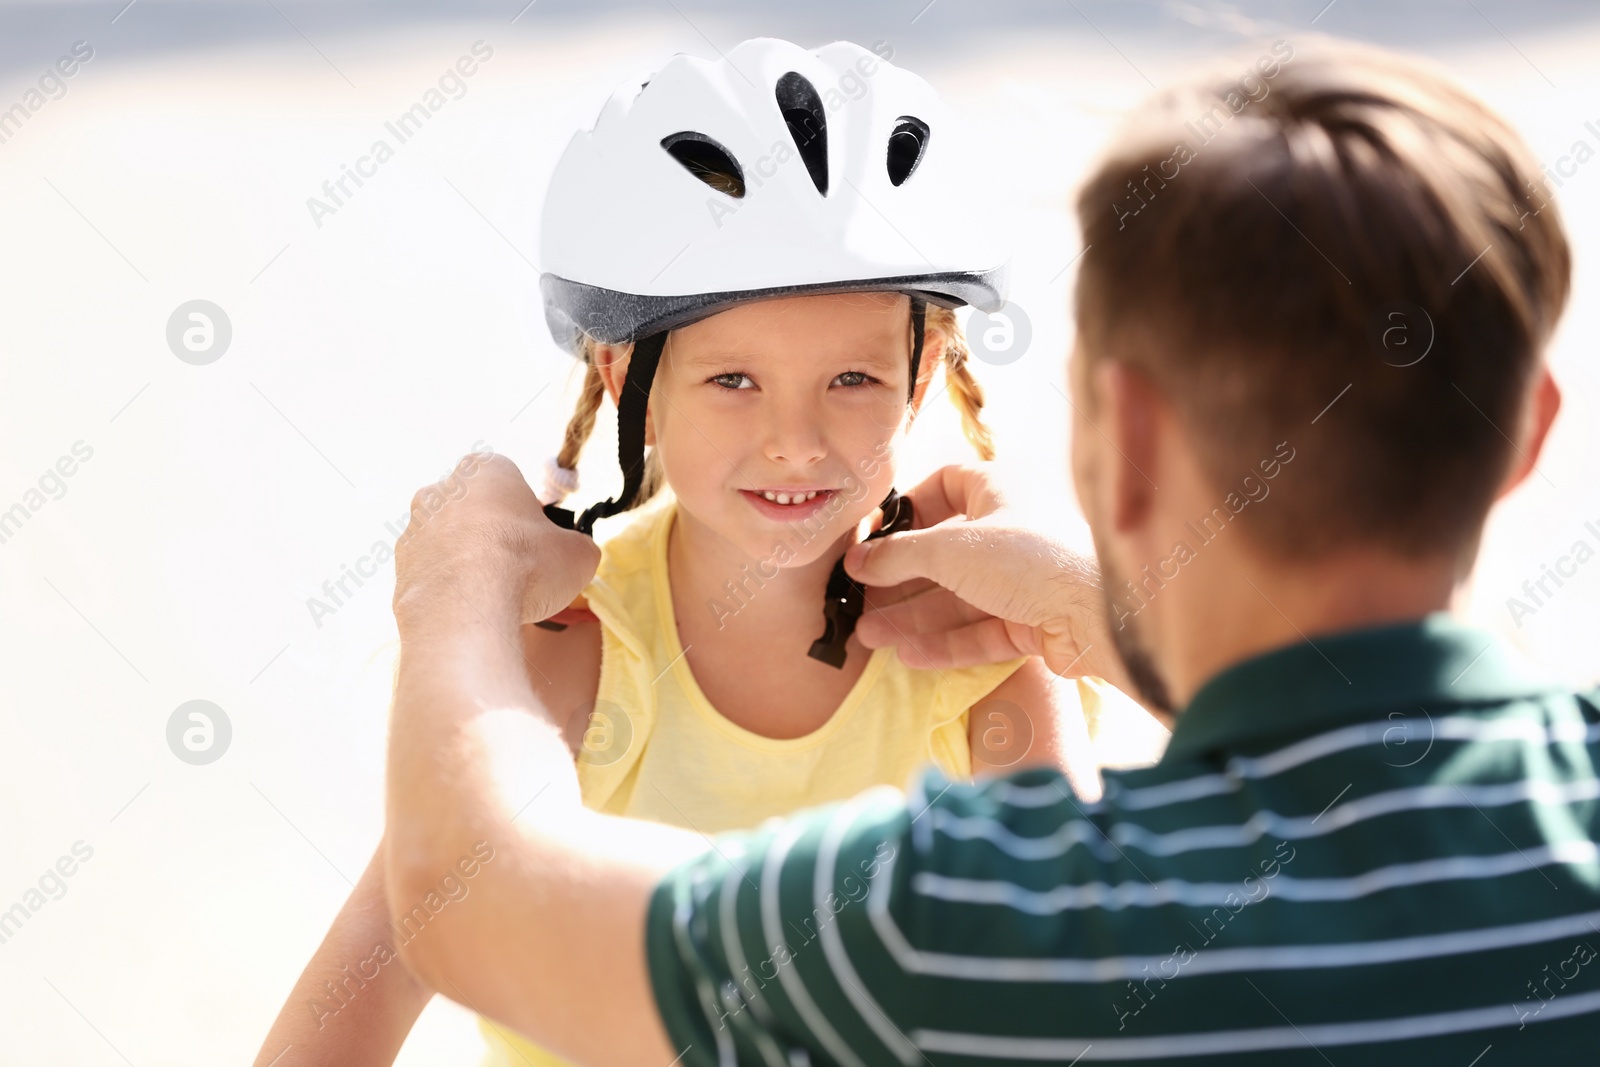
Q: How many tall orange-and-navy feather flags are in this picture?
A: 0